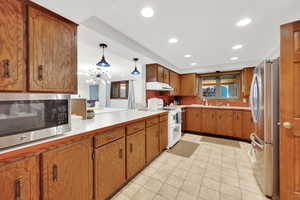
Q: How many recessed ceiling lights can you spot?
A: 7